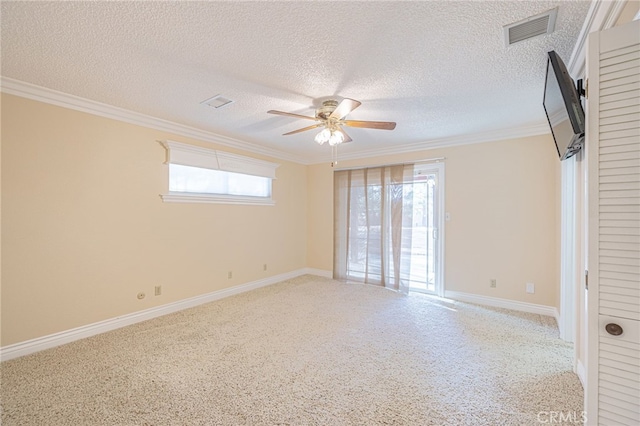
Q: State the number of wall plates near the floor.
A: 6